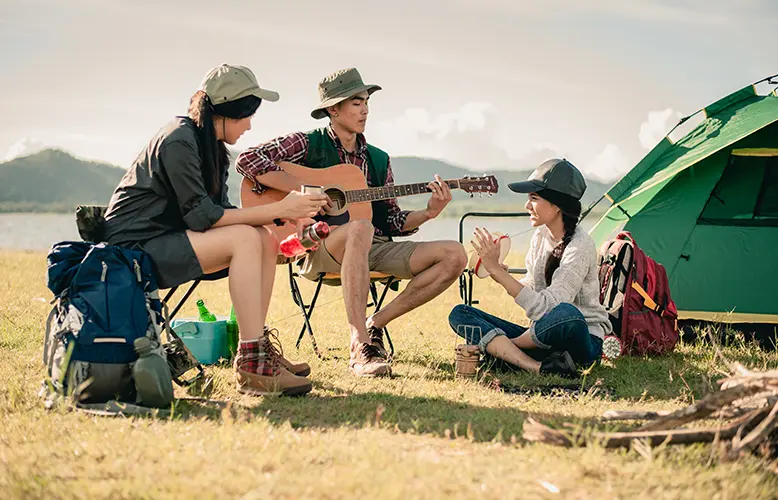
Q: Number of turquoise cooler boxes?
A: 1